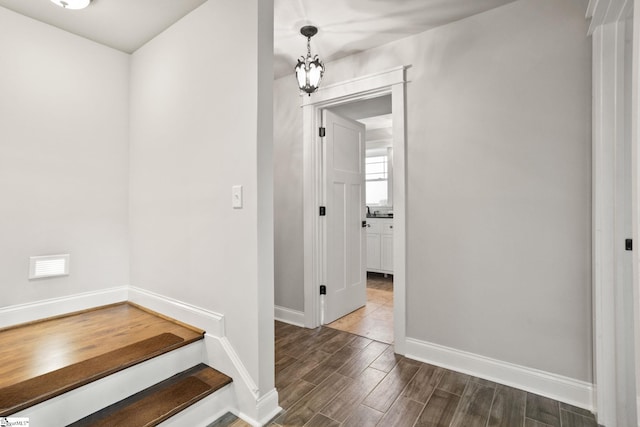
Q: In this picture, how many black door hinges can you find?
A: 3